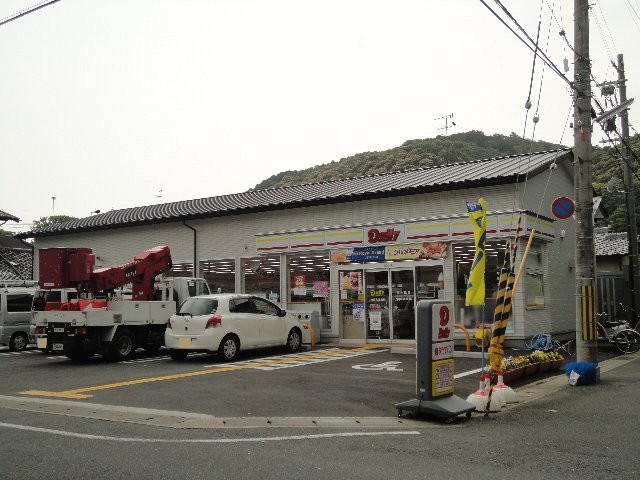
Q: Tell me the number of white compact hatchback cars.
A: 1